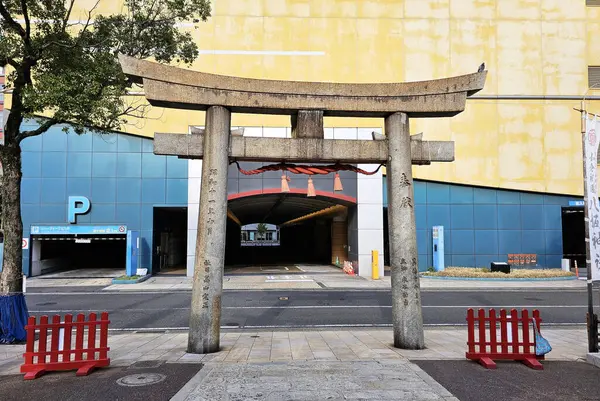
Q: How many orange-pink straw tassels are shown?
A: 3